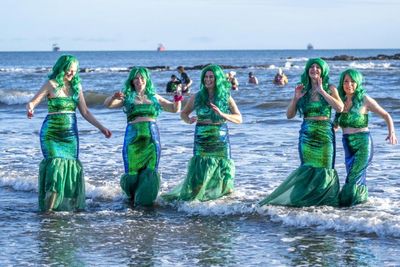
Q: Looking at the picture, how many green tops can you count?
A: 5